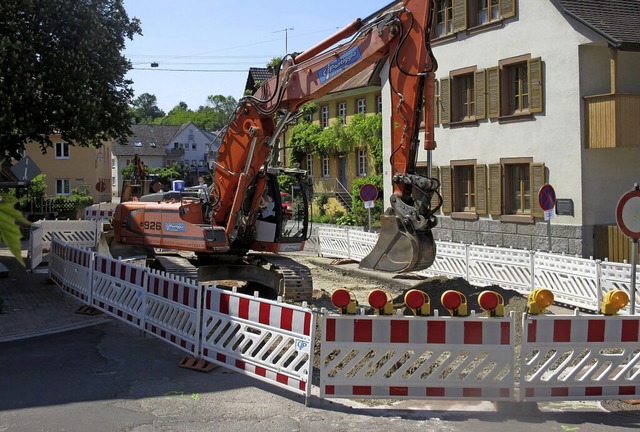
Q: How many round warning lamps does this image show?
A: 7